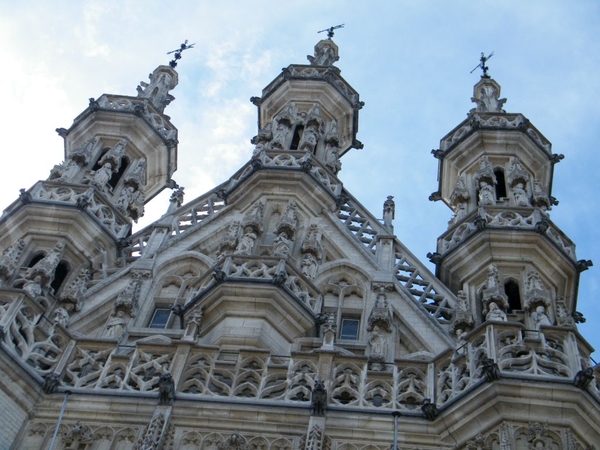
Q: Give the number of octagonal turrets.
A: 3